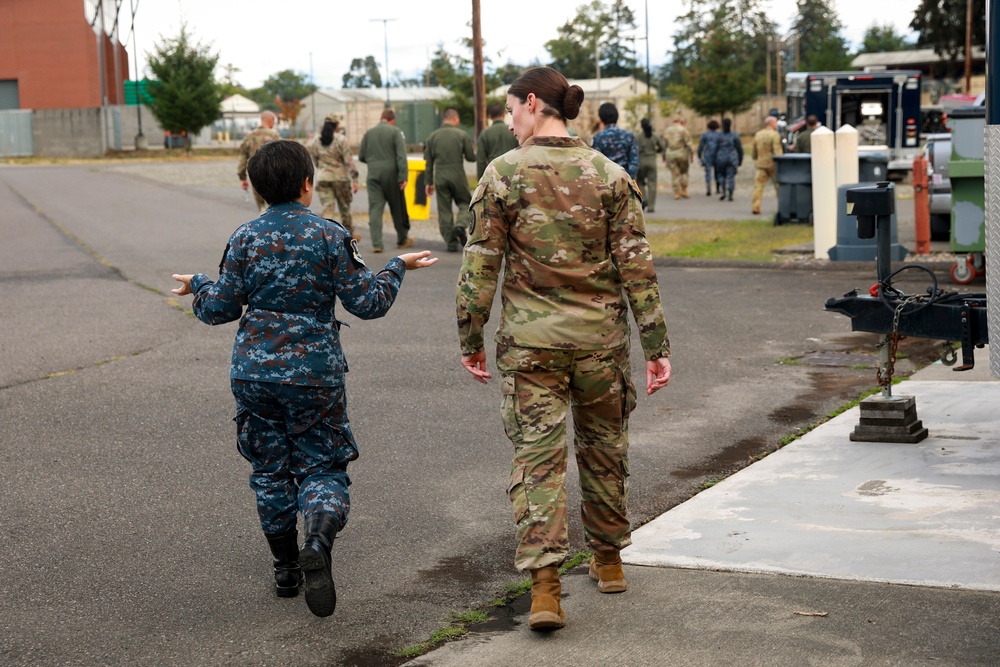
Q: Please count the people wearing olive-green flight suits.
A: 5